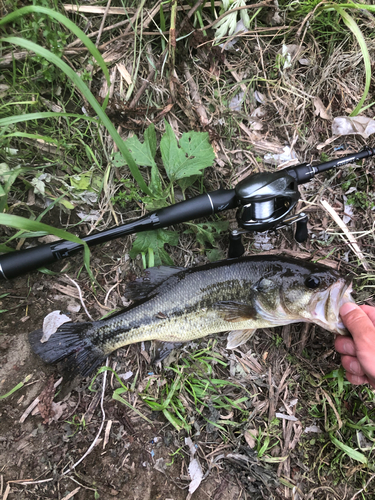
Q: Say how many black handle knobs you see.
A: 2